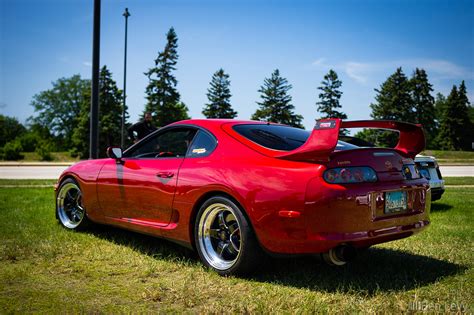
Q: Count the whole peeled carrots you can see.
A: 0